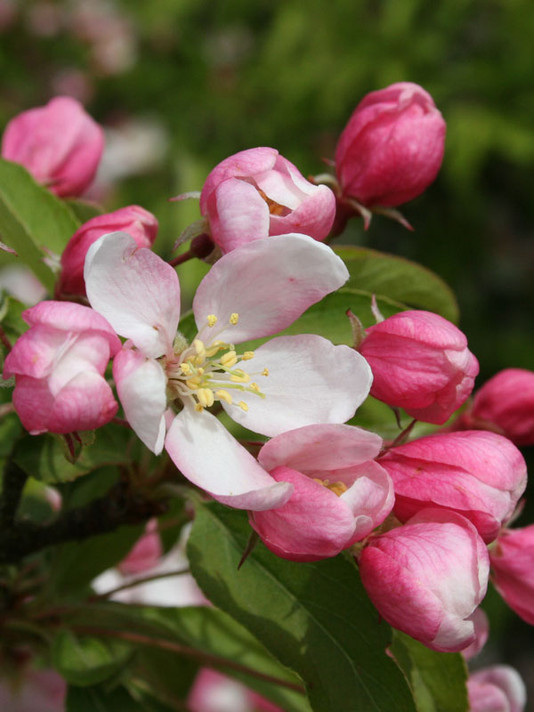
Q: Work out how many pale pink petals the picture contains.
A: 5